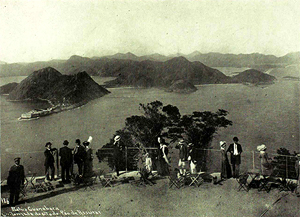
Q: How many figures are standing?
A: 13